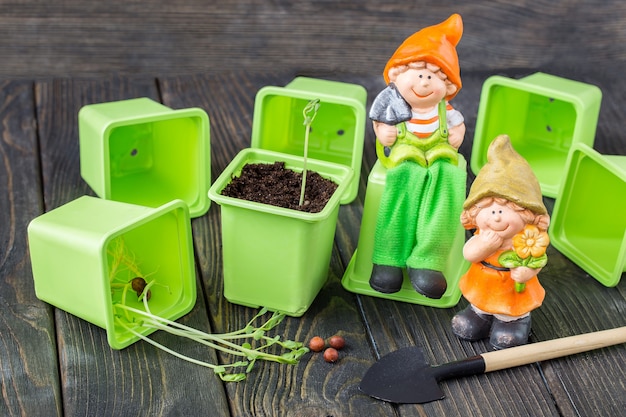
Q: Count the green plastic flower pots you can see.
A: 7